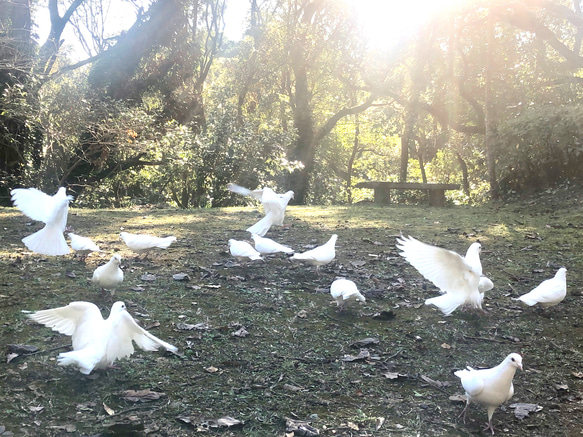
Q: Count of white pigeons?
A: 13